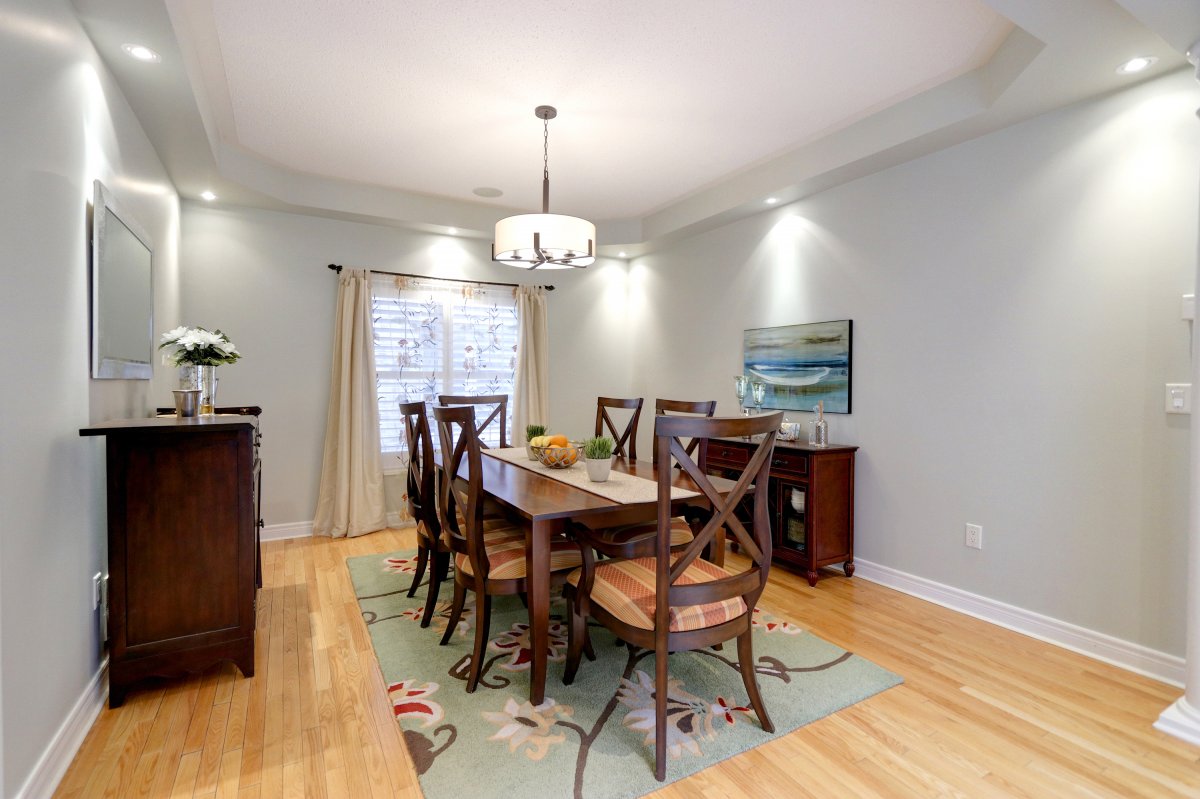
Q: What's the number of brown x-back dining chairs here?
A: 6